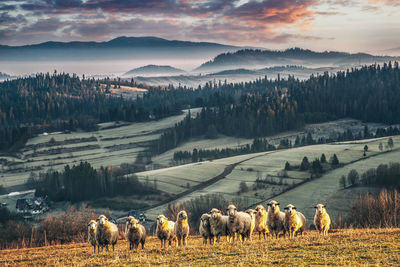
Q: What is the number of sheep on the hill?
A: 14